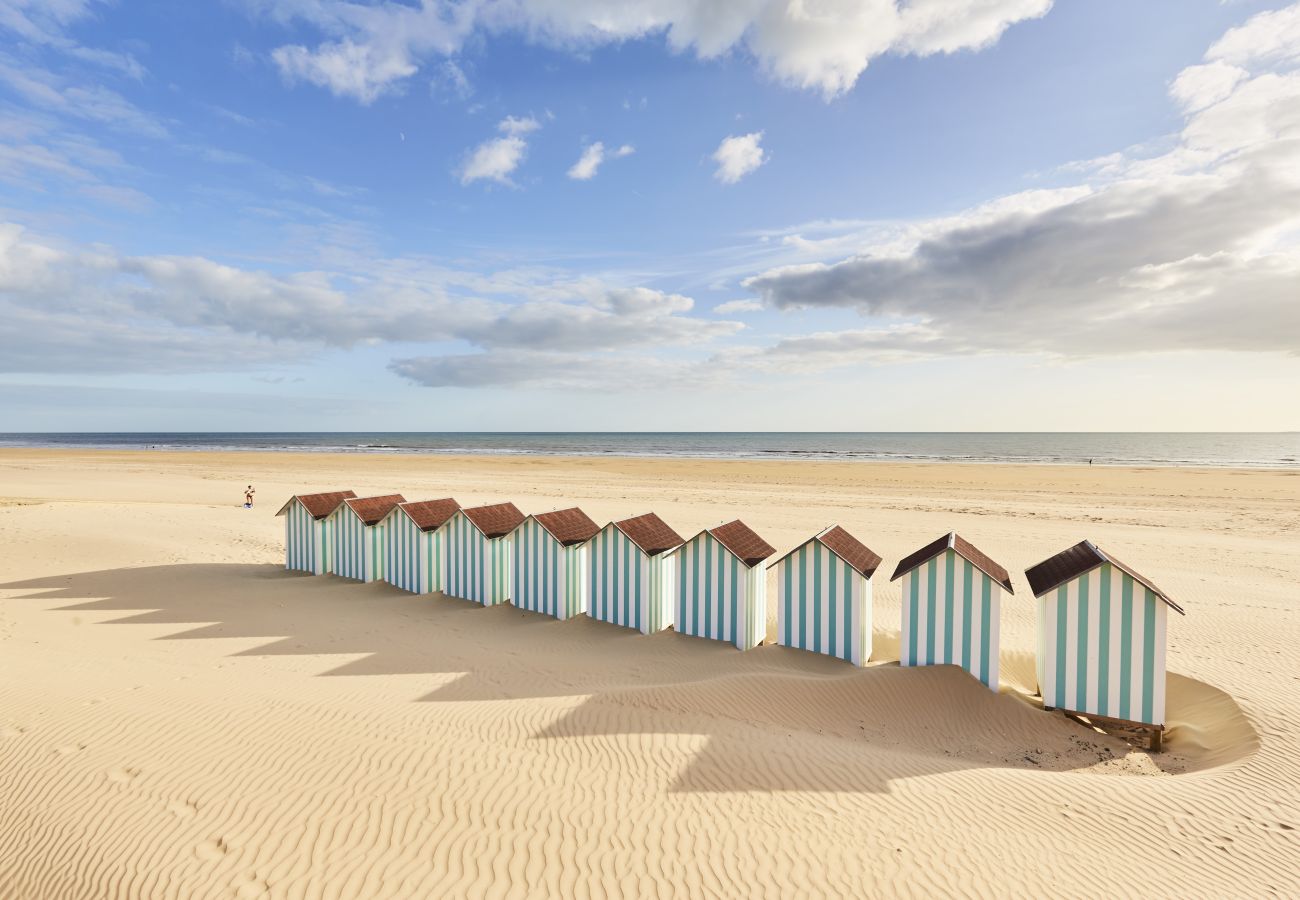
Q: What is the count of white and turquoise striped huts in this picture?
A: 10